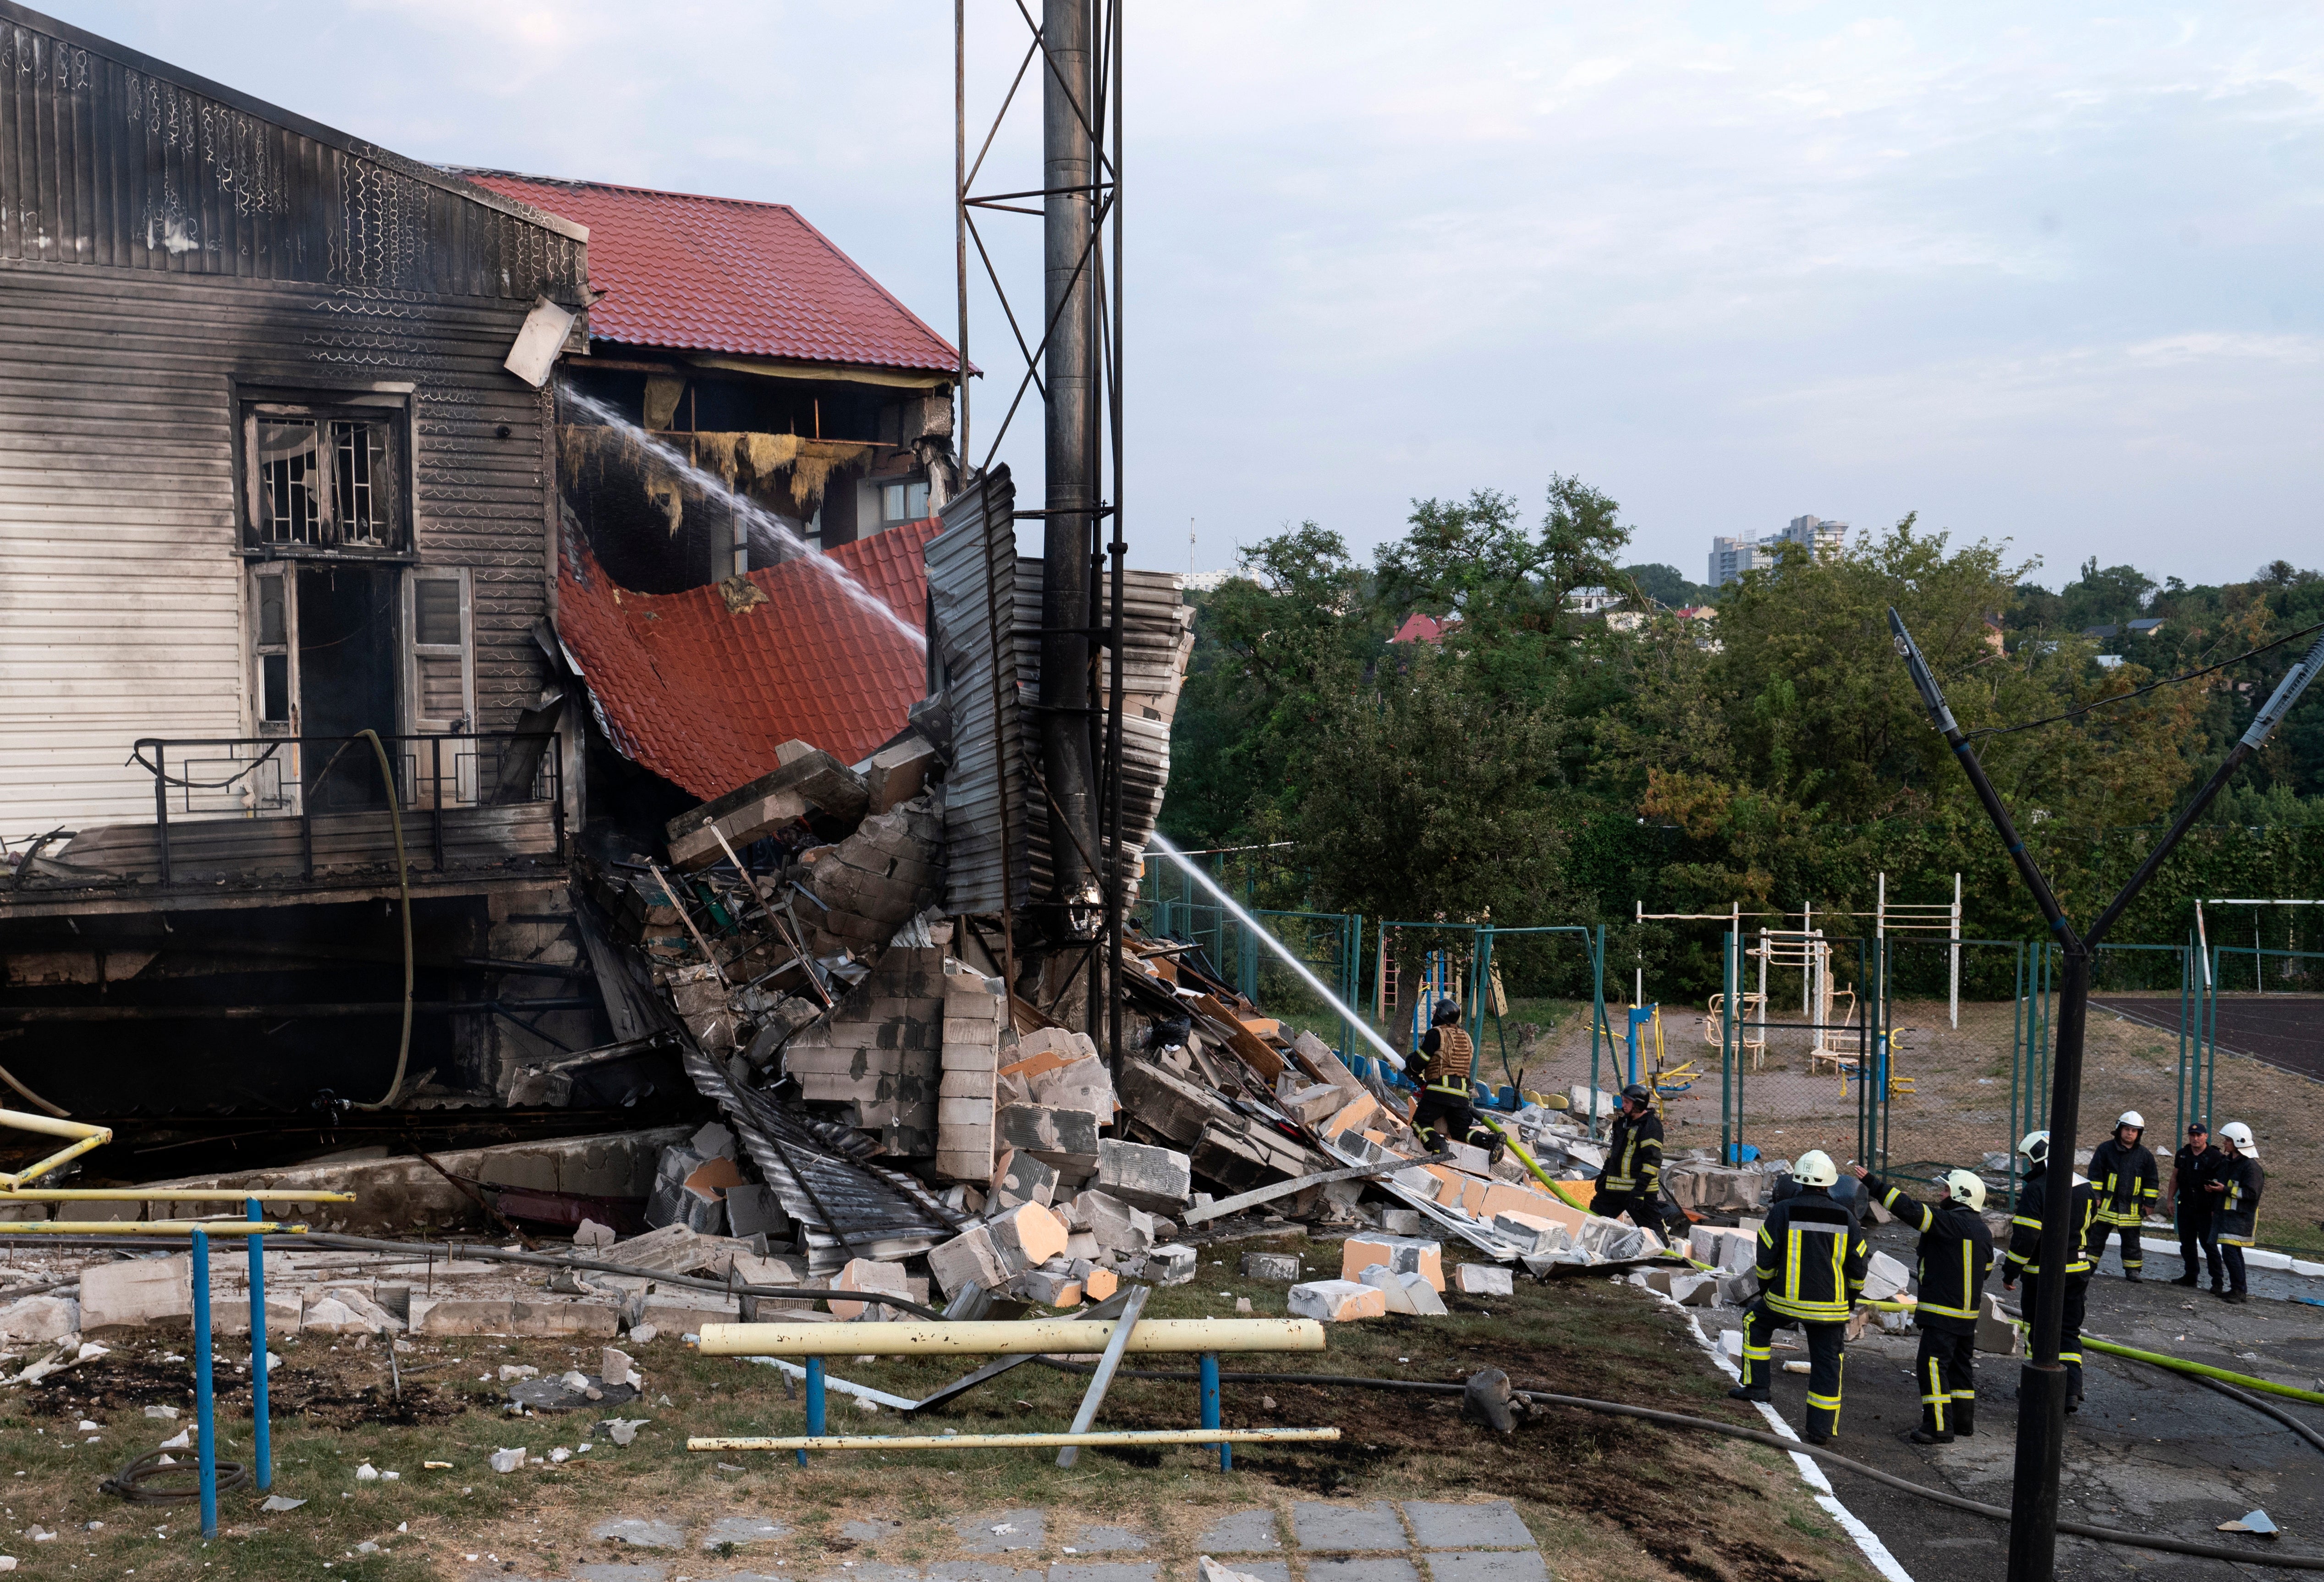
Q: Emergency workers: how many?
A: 8